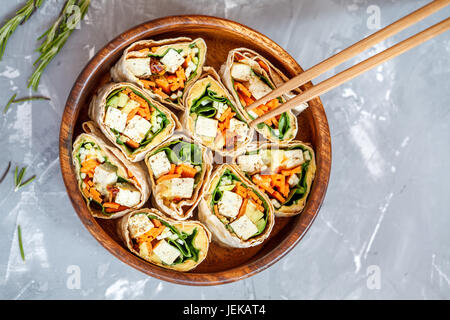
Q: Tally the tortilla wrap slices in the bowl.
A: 9